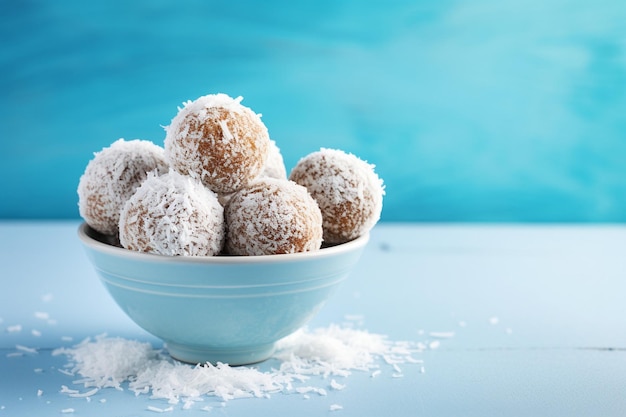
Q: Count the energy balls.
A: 6